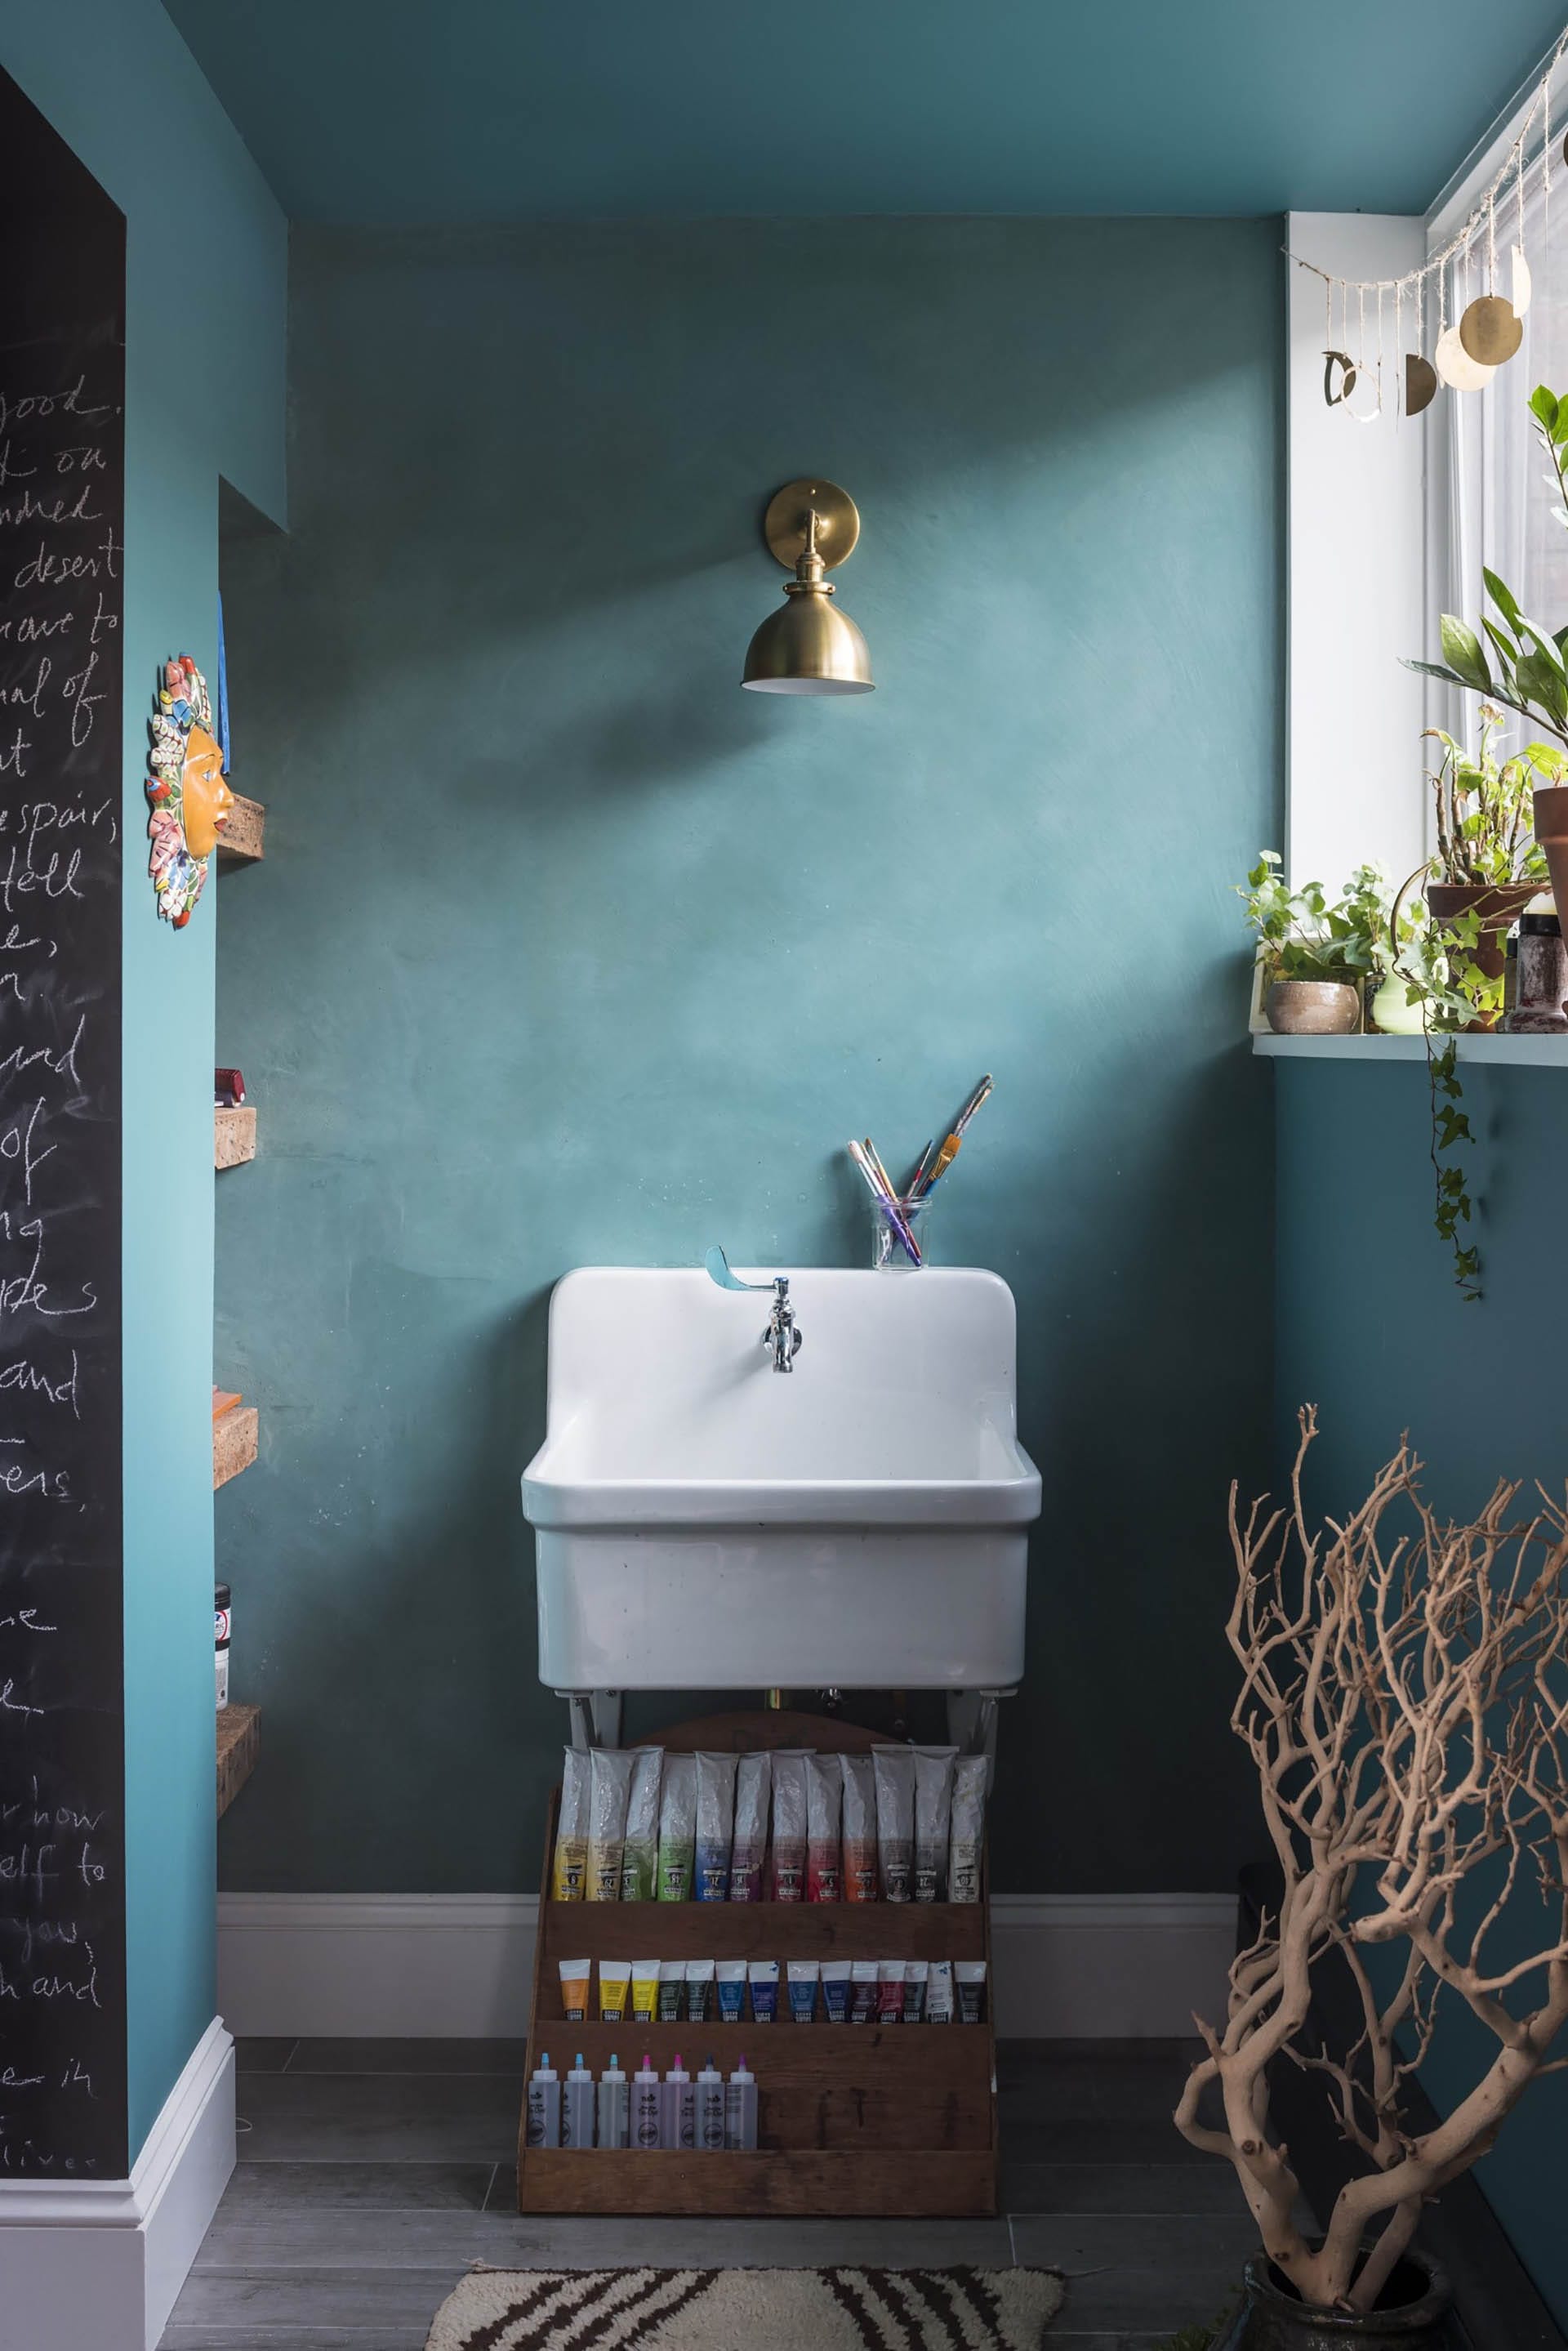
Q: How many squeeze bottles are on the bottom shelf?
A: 7